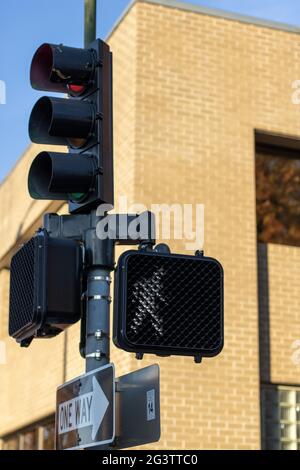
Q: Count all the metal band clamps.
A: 4